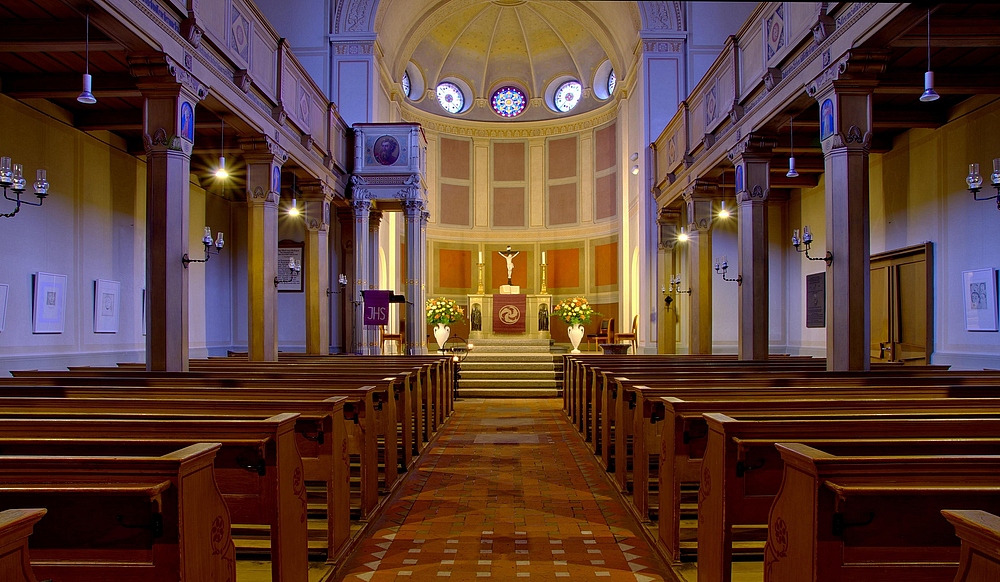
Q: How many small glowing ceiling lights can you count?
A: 4